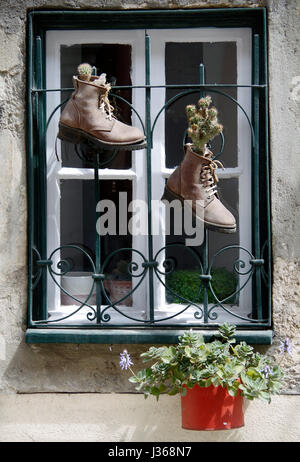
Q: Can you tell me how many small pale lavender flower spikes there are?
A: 3